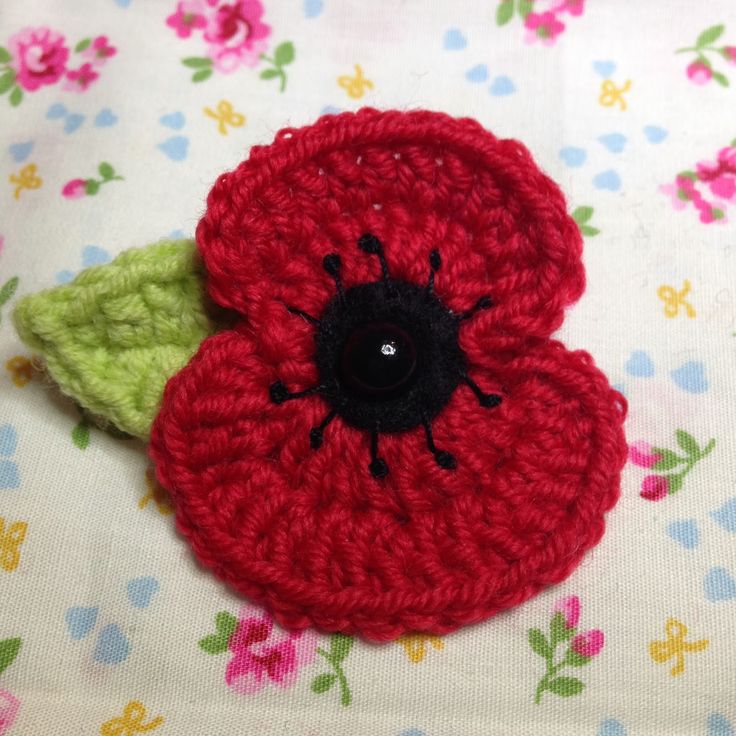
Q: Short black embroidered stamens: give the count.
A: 10